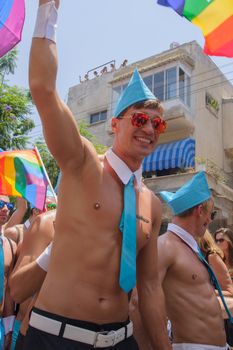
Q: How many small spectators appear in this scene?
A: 5